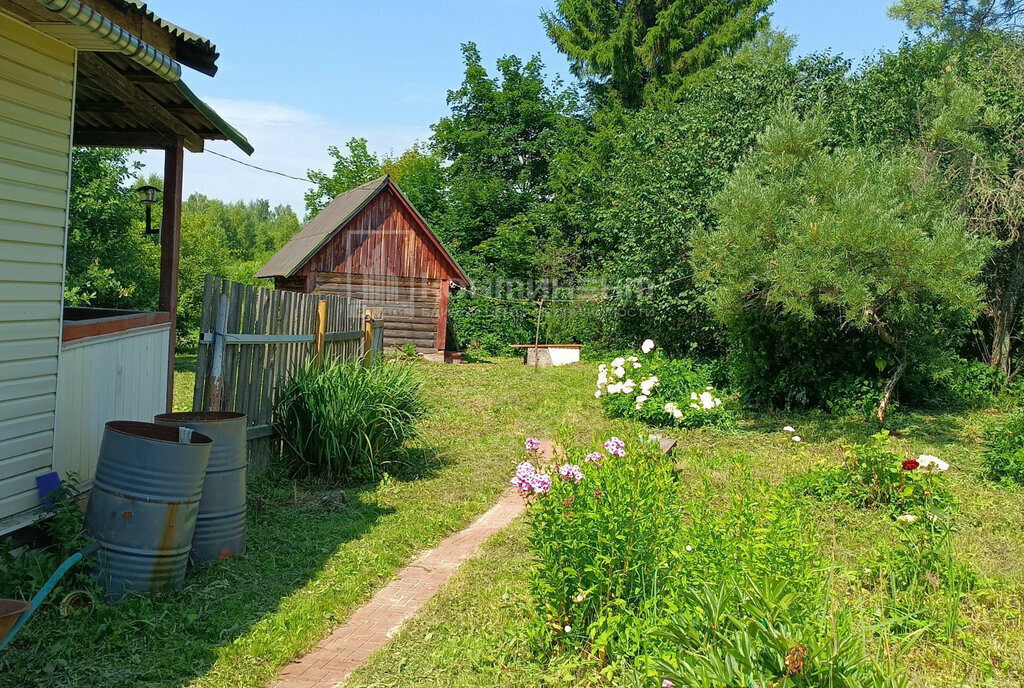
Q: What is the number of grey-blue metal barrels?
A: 2